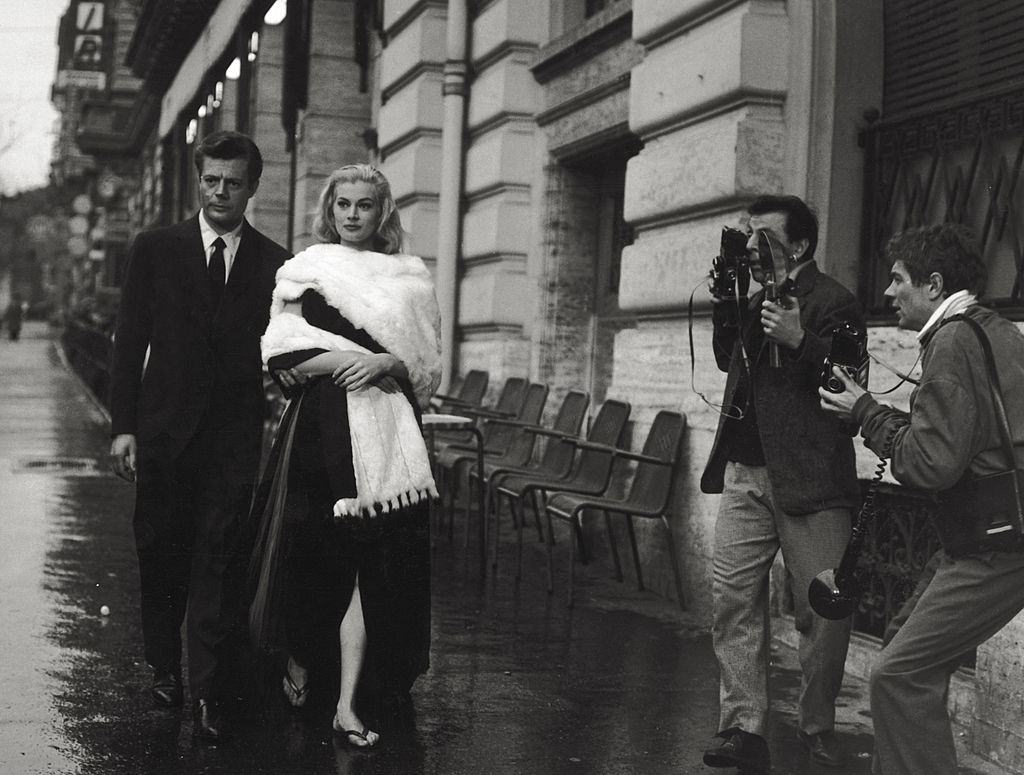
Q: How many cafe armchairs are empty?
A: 6